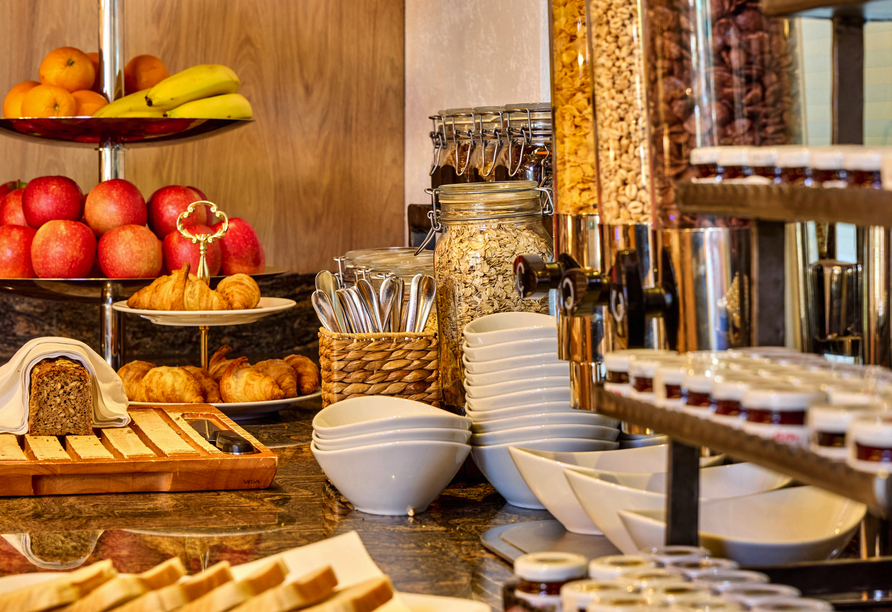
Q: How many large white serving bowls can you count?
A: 3